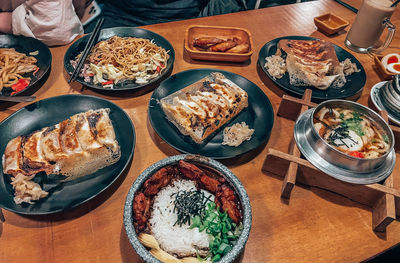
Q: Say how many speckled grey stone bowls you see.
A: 1